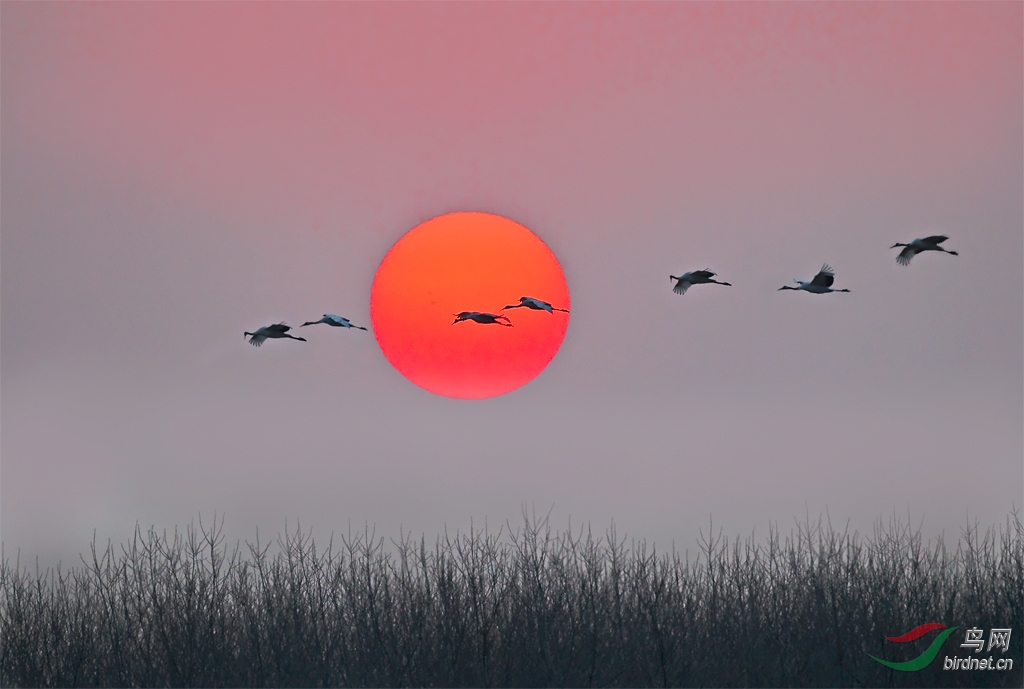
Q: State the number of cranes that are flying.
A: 7